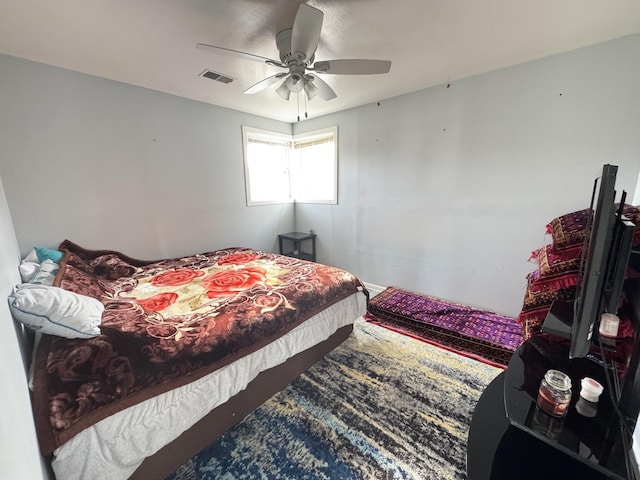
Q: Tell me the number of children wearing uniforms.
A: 0